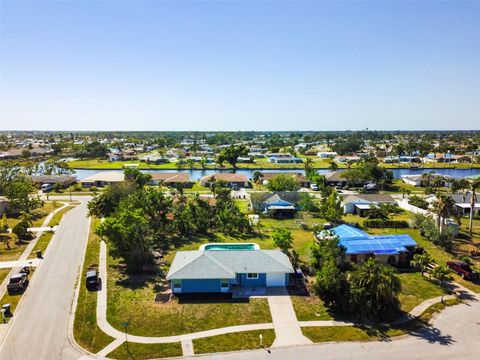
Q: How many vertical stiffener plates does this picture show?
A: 0